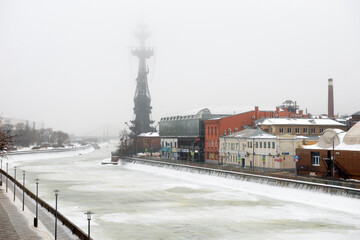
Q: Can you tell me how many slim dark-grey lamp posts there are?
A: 7